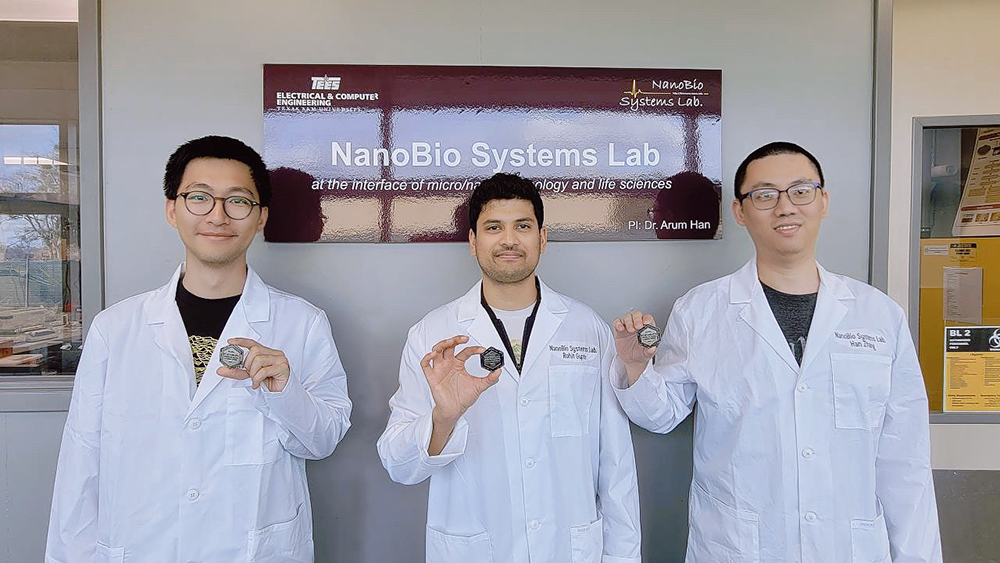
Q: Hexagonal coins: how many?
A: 3